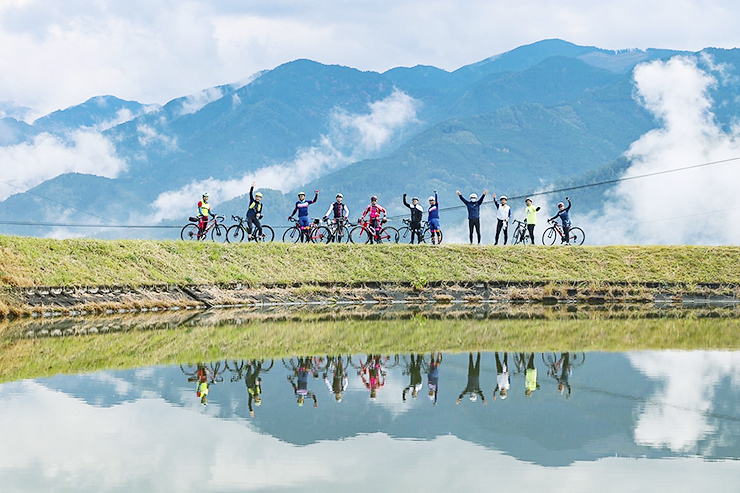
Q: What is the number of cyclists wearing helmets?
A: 11